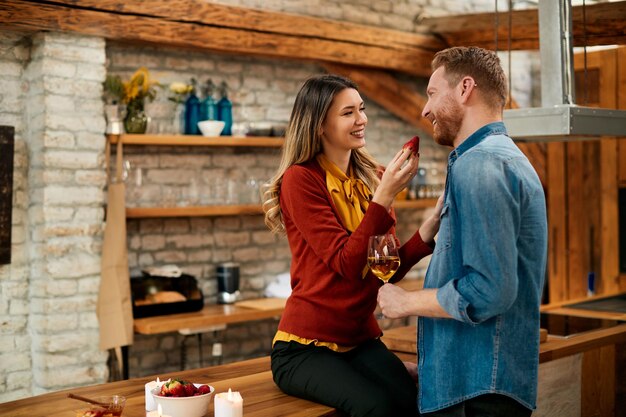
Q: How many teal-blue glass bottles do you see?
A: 3